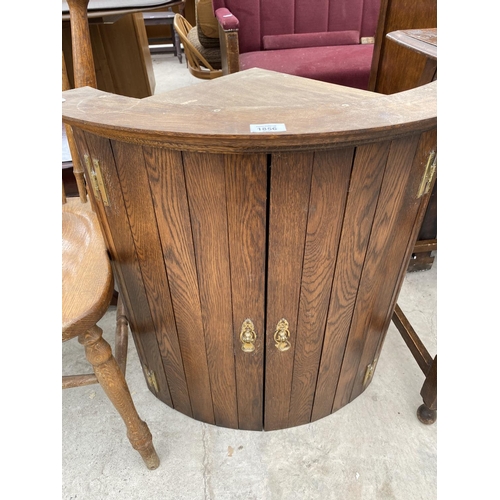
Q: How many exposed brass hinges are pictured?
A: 4